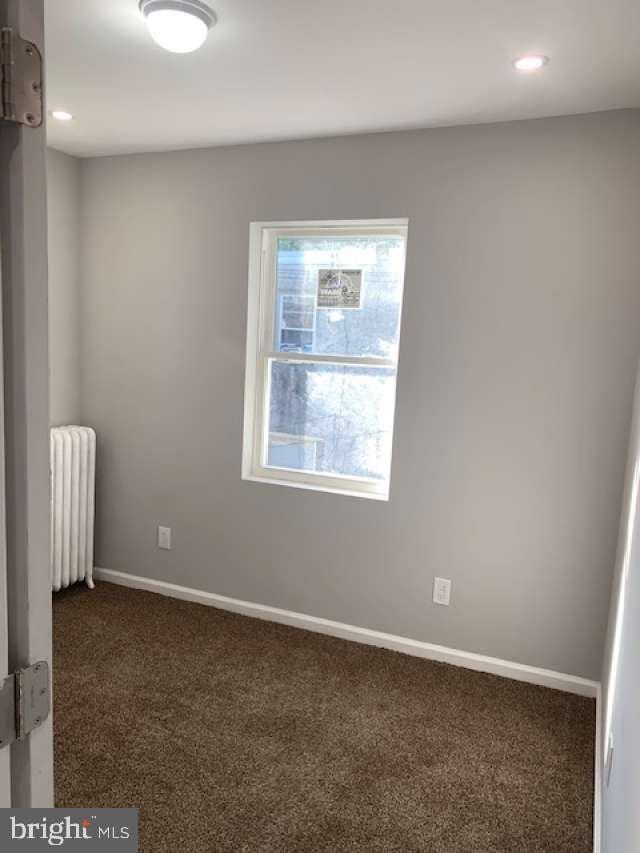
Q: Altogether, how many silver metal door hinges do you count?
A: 2